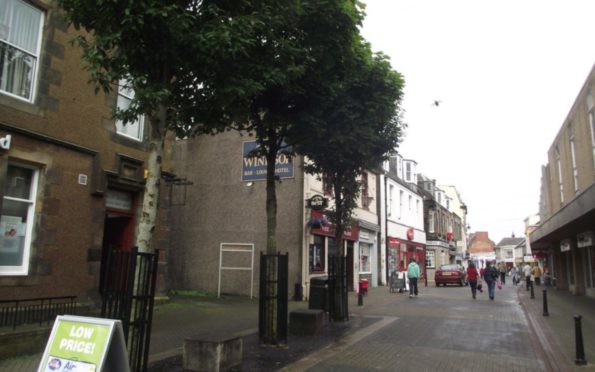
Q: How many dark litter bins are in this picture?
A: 1